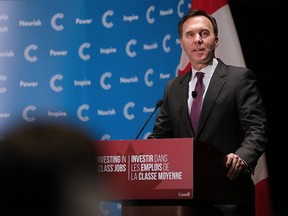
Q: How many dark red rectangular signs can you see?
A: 1